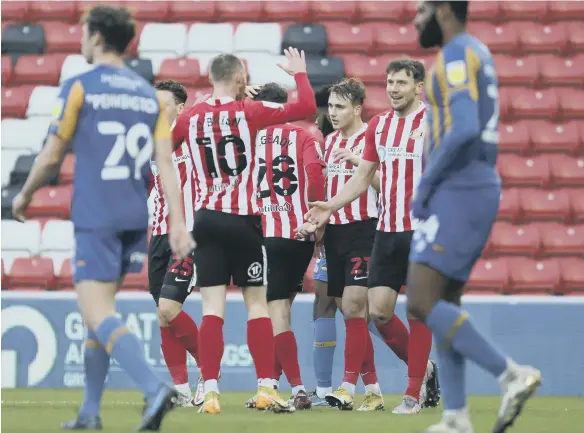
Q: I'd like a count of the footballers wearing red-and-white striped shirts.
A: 5